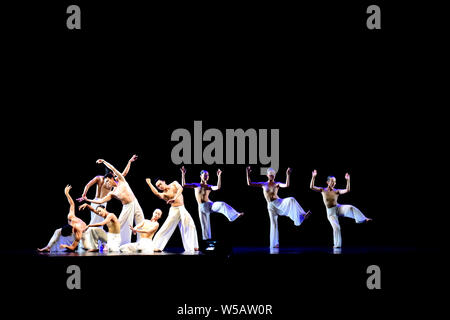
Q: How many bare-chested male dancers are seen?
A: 9